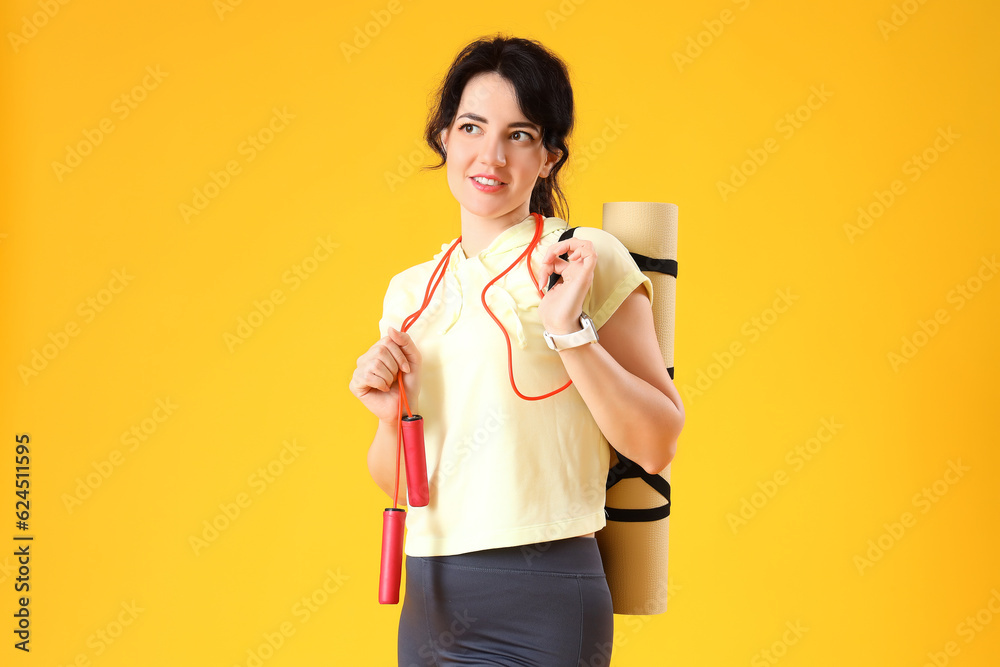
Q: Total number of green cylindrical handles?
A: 0